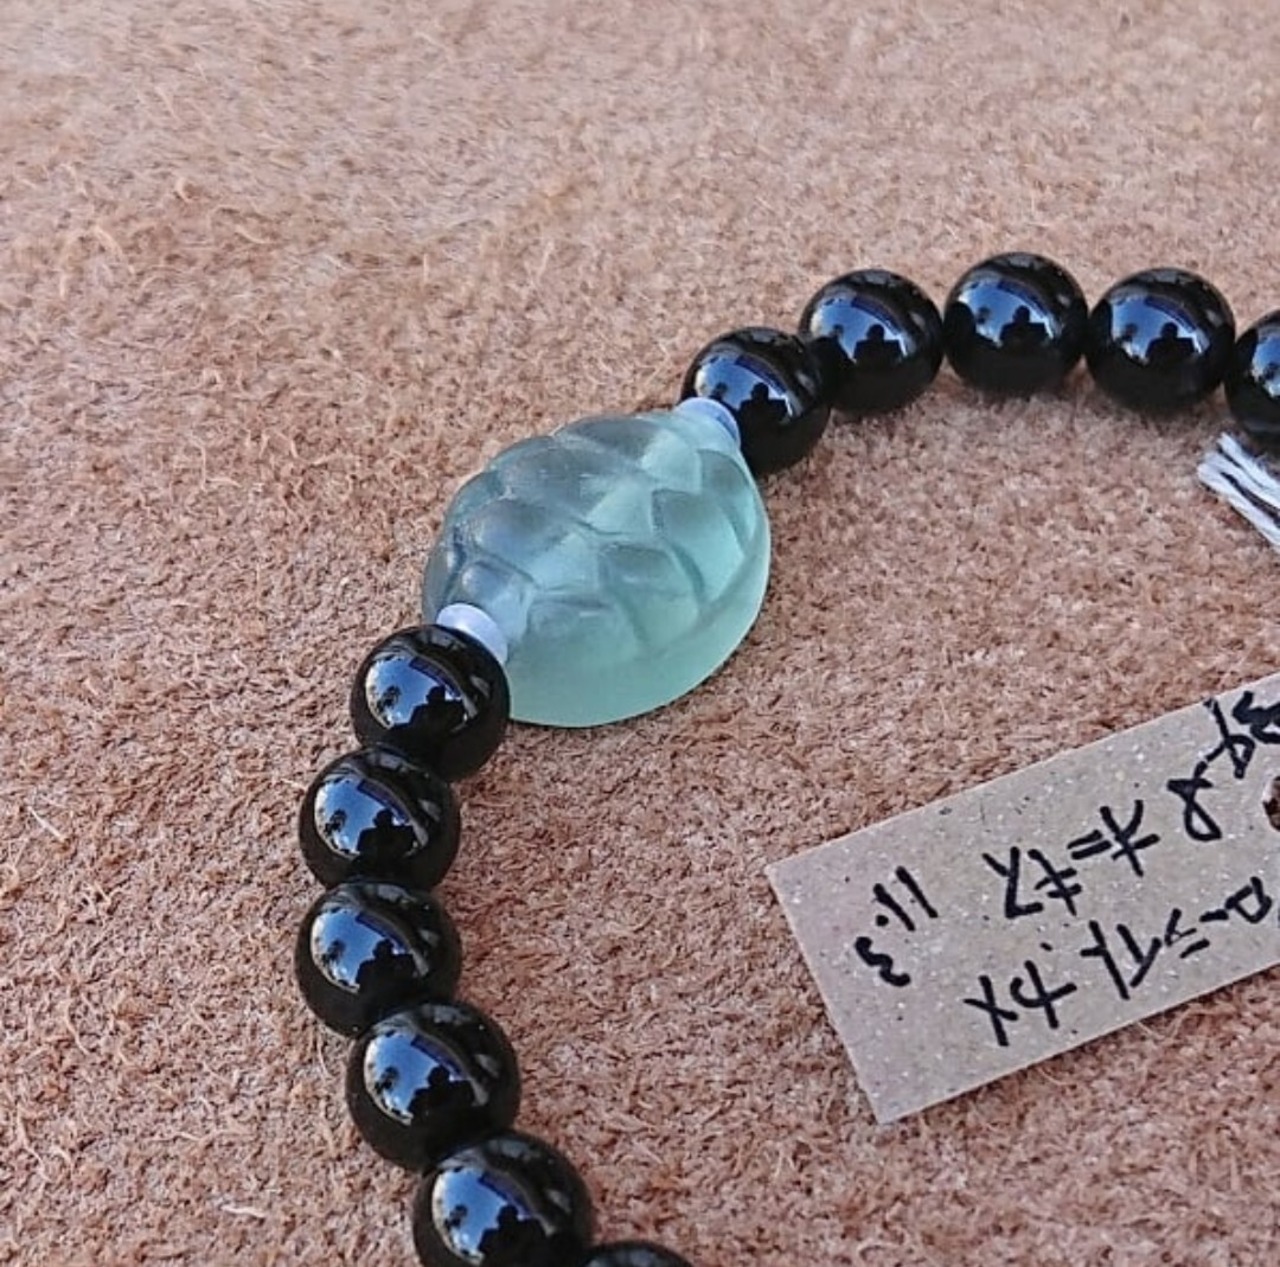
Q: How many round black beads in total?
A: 11